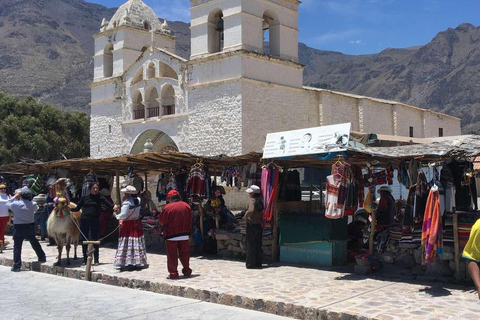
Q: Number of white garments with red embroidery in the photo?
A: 1